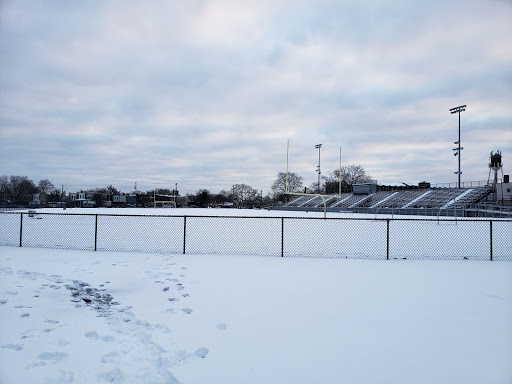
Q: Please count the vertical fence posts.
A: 6